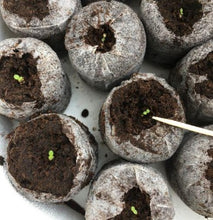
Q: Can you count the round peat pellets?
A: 9